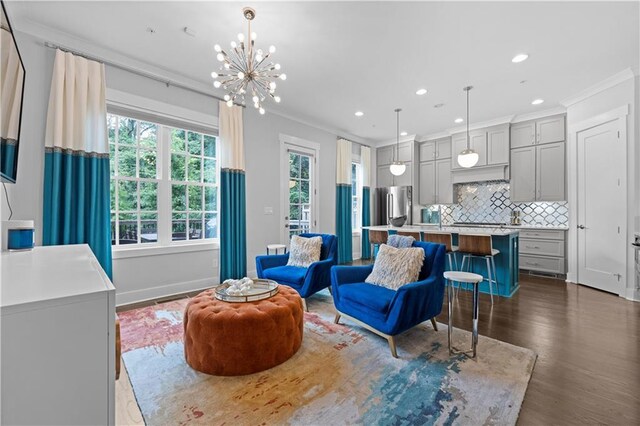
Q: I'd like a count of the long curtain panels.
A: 4